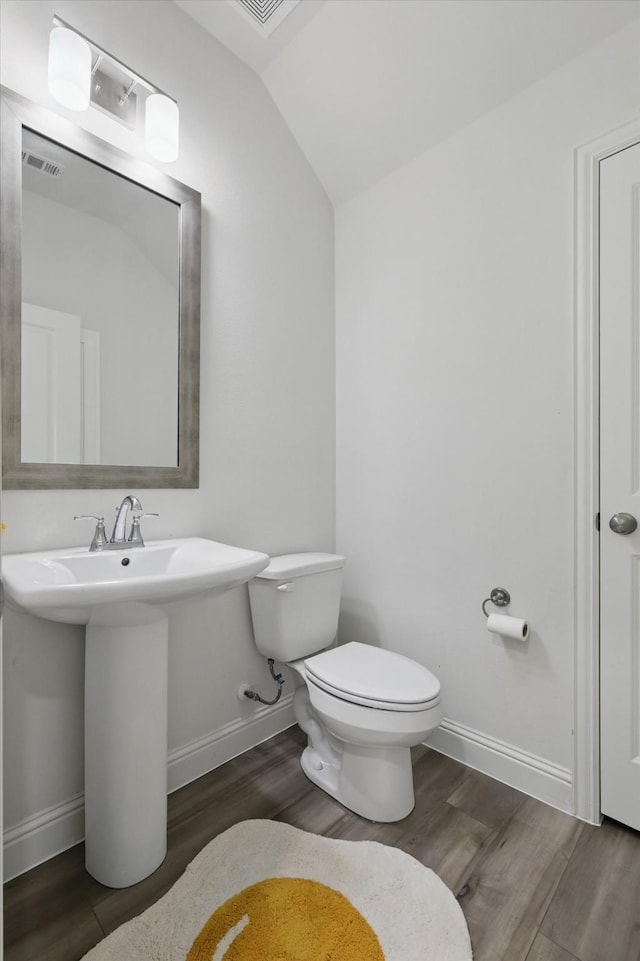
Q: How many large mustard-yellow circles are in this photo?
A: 1